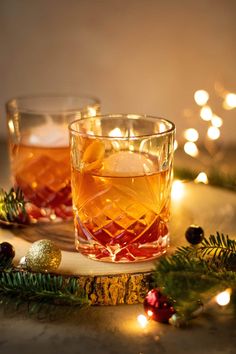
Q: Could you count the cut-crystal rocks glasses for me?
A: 2